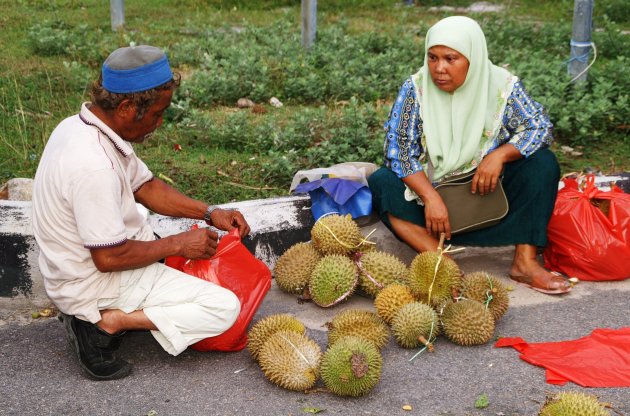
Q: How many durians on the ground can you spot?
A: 14